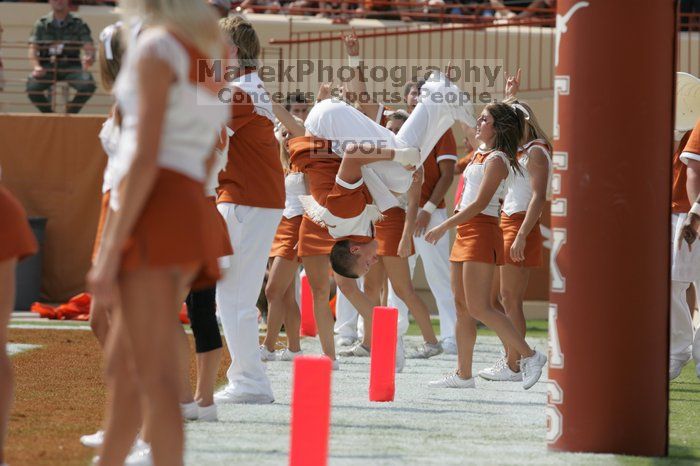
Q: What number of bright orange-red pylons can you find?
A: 3